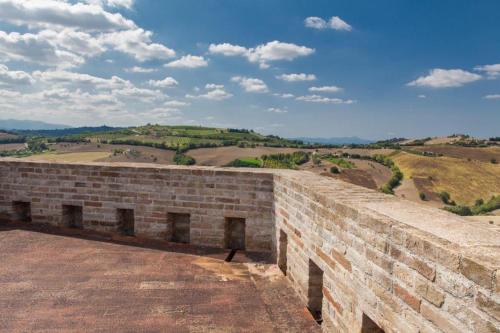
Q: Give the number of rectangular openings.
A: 8